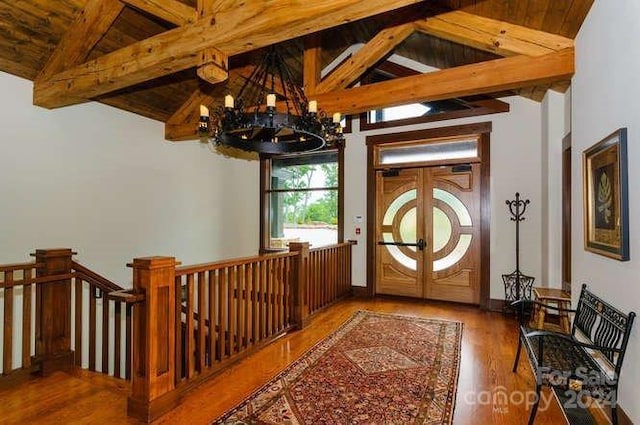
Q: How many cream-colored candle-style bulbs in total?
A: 5